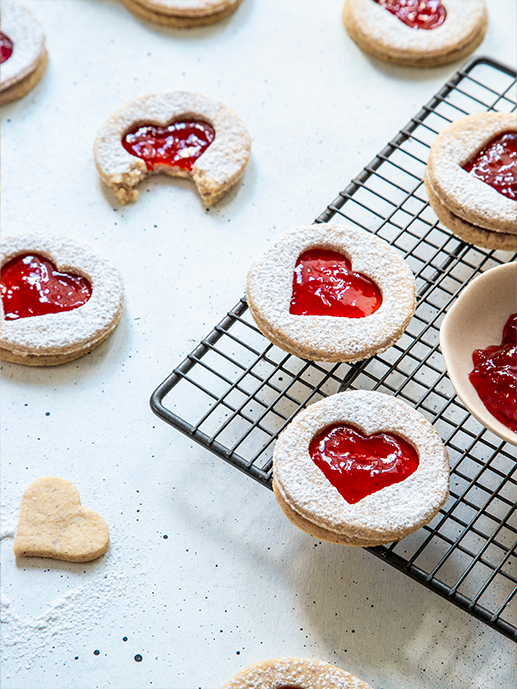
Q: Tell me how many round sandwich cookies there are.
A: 9